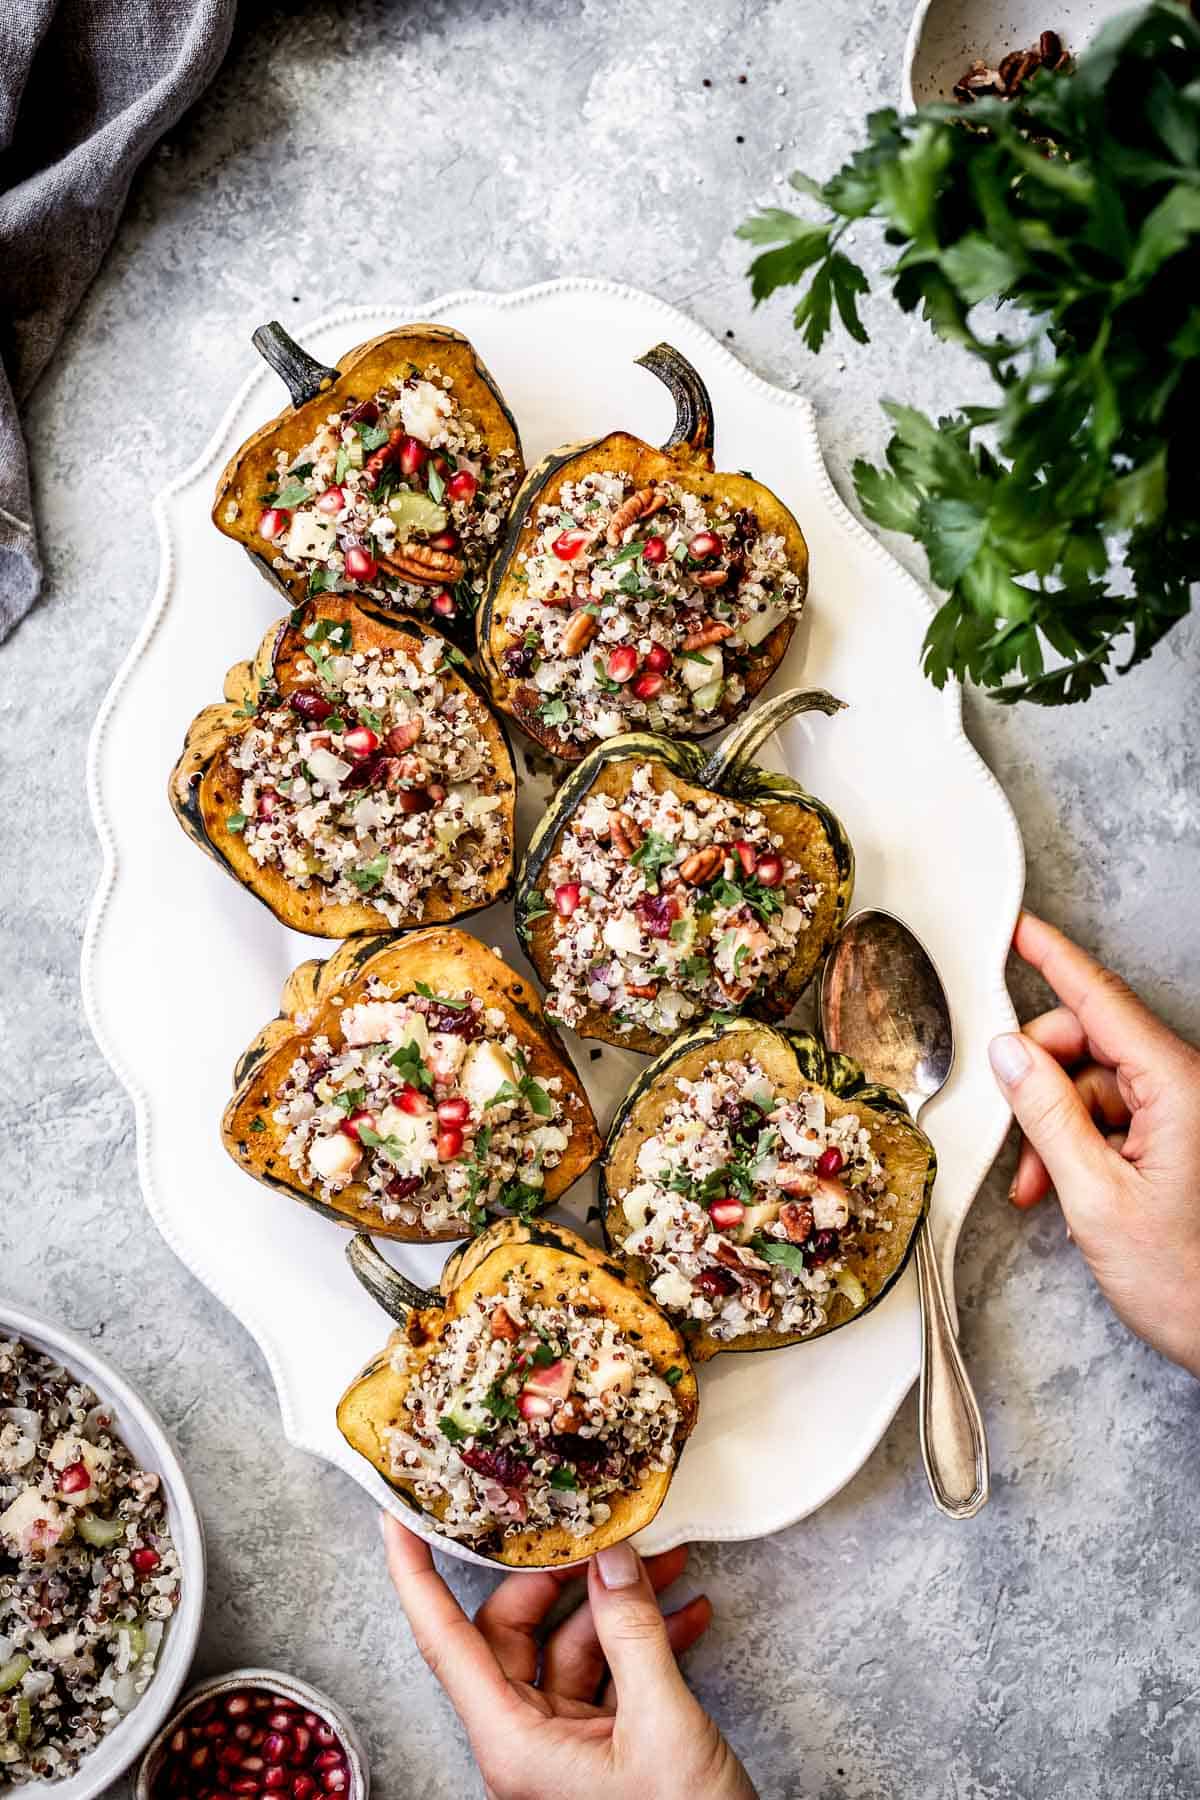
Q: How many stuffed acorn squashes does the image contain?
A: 7